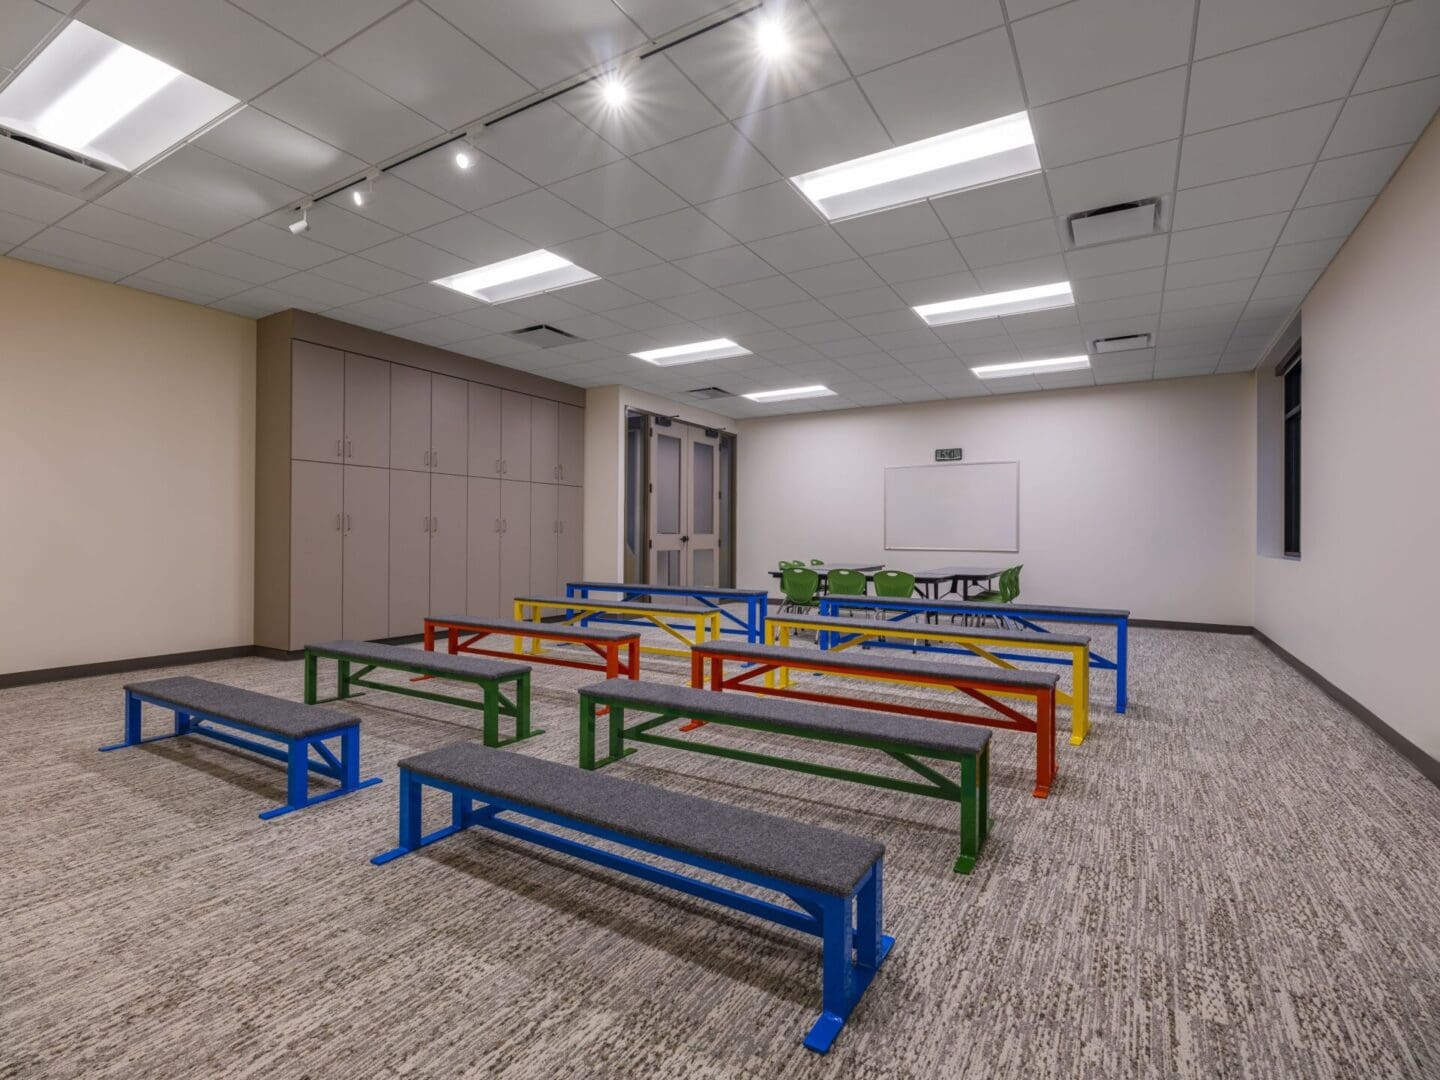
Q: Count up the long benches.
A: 10